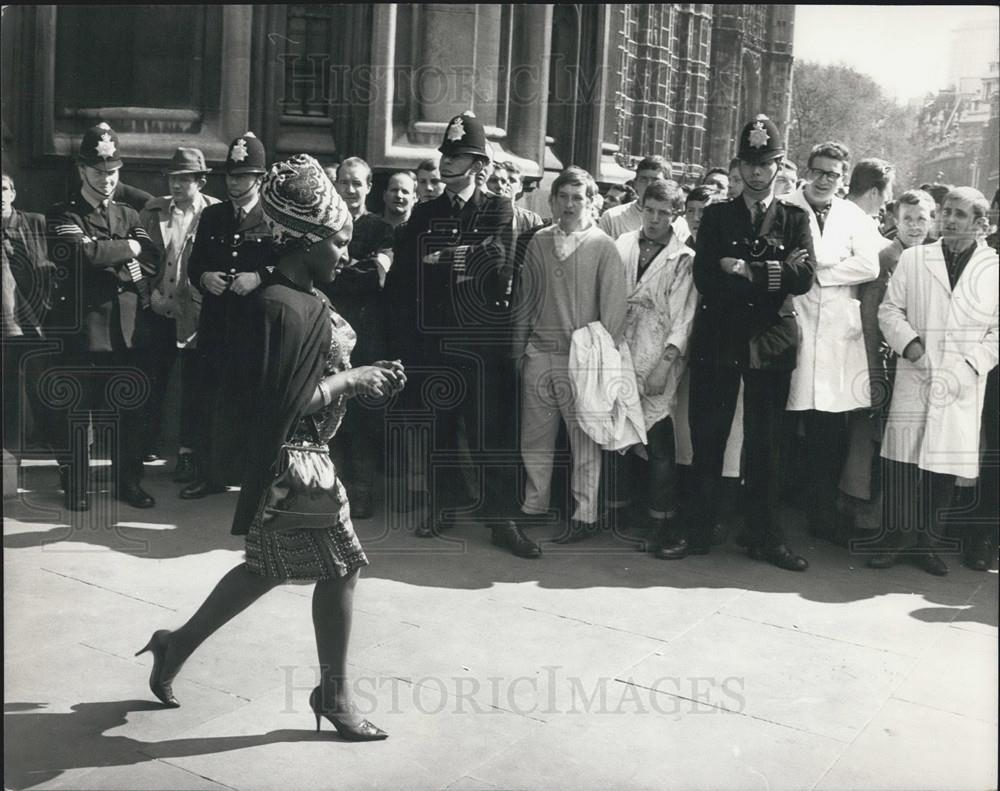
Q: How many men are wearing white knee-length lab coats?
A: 3